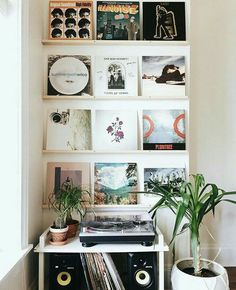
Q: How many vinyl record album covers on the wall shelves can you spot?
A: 12